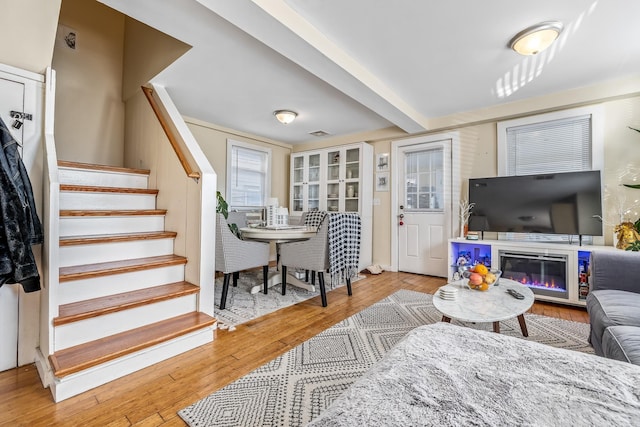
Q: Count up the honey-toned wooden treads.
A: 7